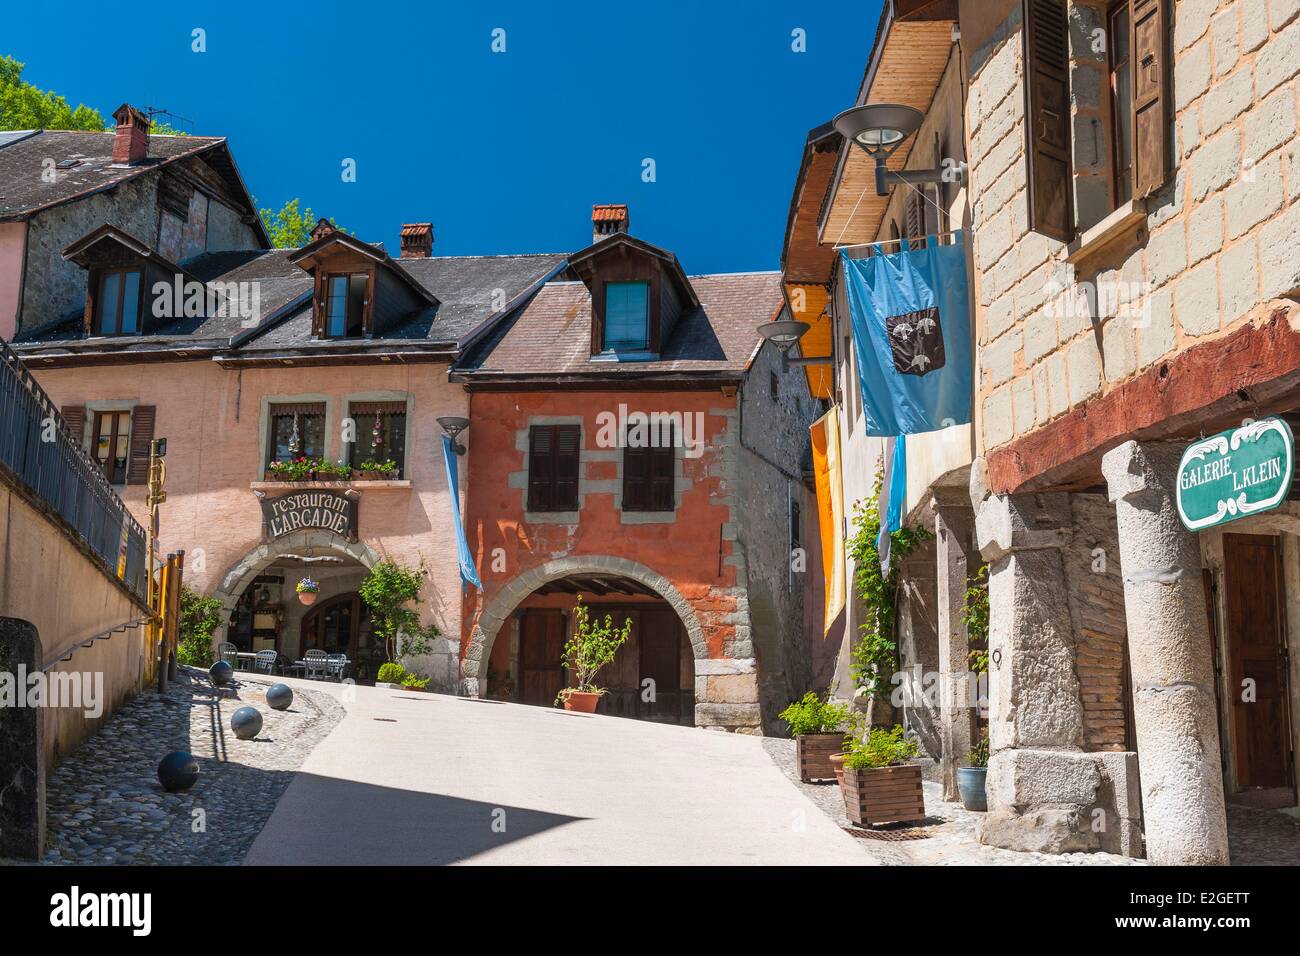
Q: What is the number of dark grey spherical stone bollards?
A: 4